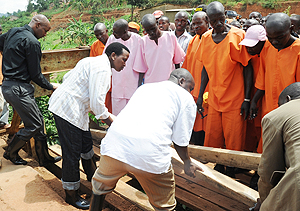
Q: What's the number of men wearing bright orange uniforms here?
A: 5